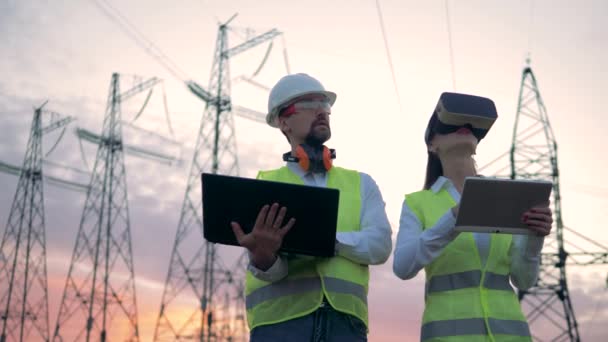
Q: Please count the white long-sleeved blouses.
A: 2